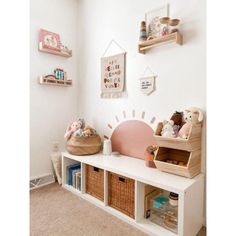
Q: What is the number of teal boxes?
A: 1